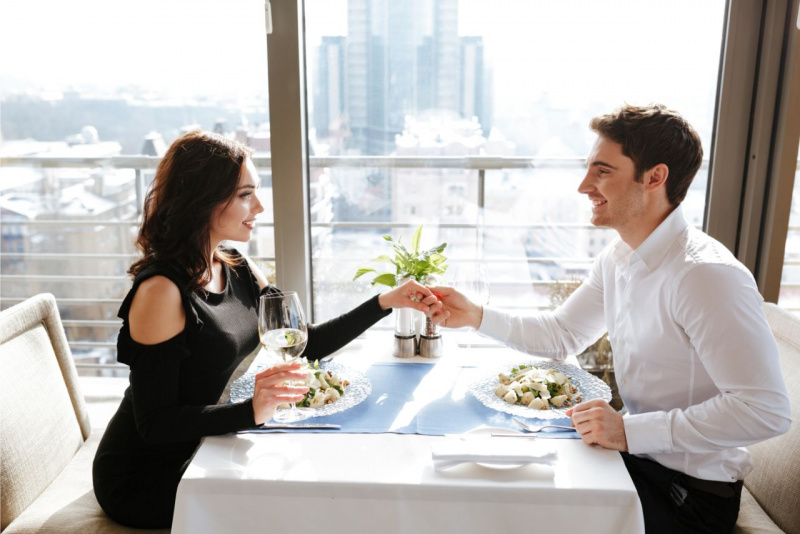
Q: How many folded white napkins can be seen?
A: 1